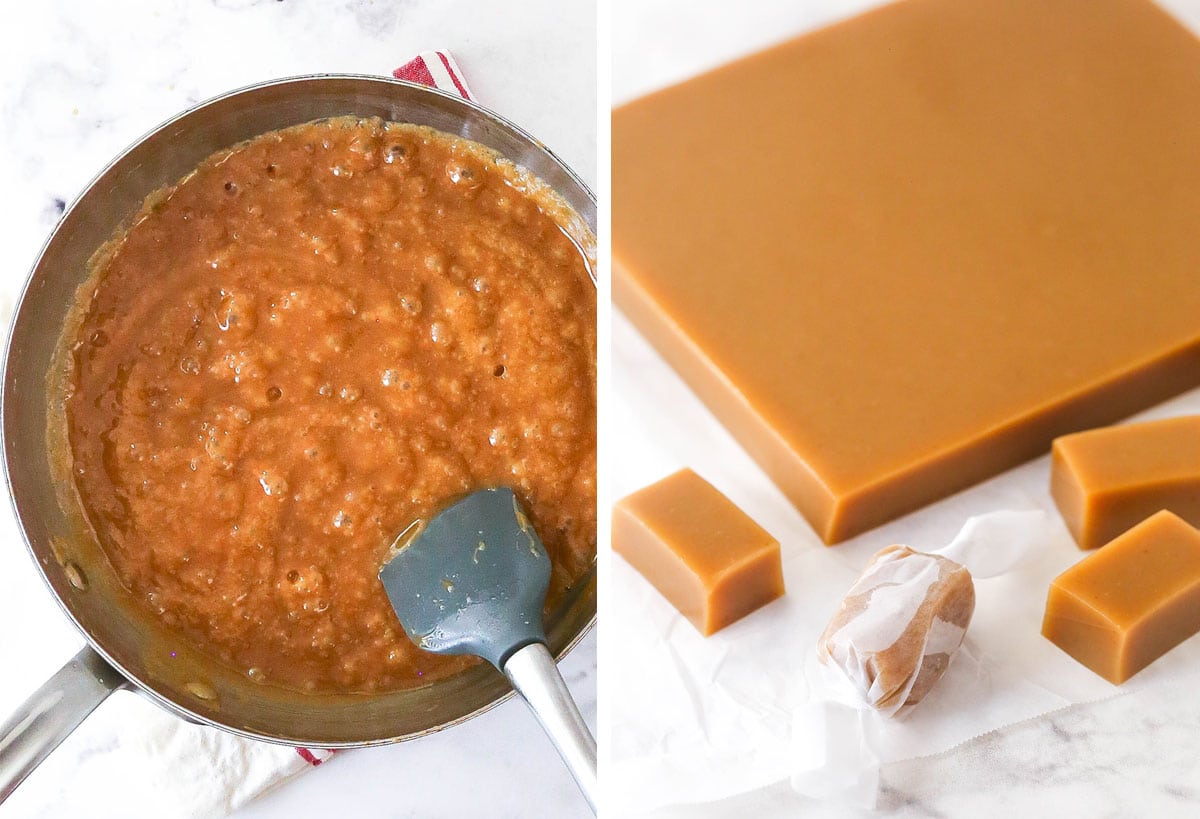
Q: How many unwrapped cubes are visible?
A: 3